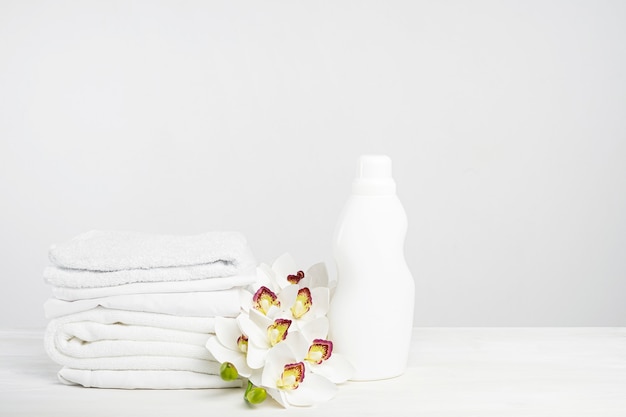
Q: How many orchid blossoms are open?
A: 7